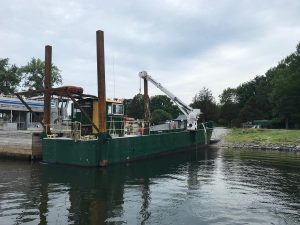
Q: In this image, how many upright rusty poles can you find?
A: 3